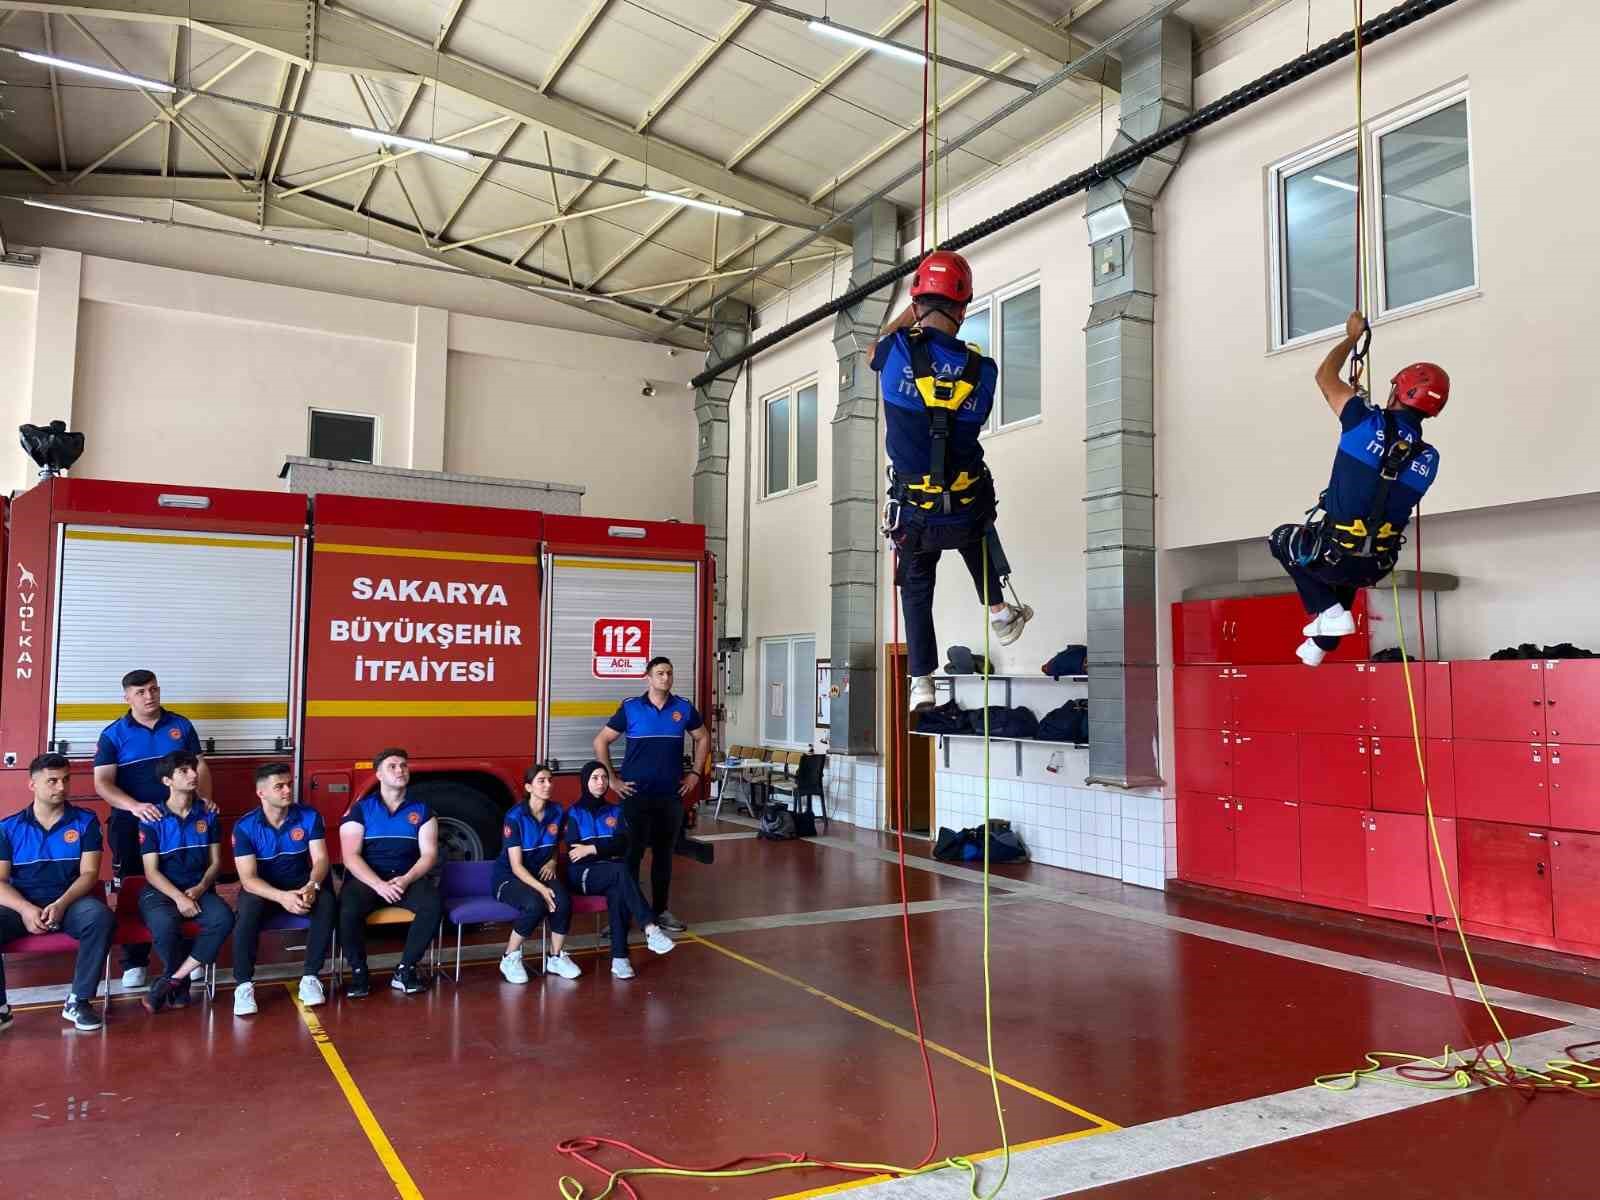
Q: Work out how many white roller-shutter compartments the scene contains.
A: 2